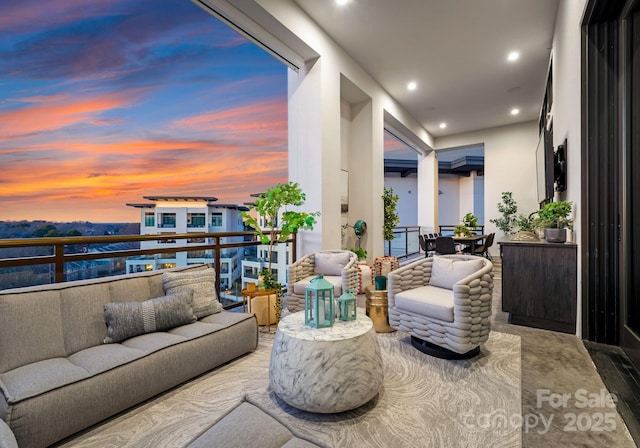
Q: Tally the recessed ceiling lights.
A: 5